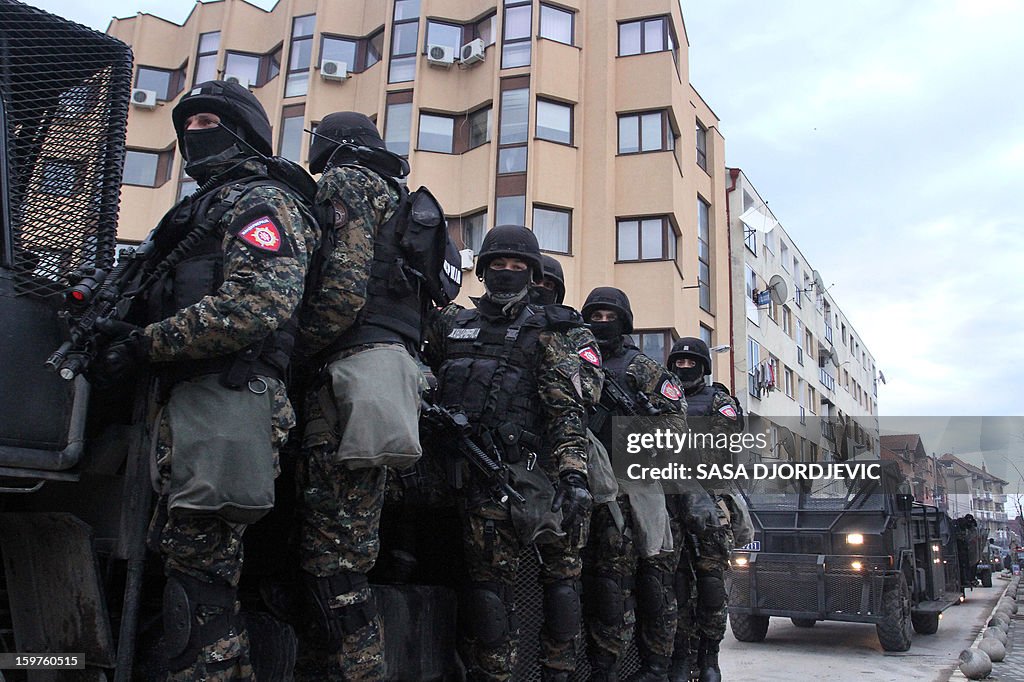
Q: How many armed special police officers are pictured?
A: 6